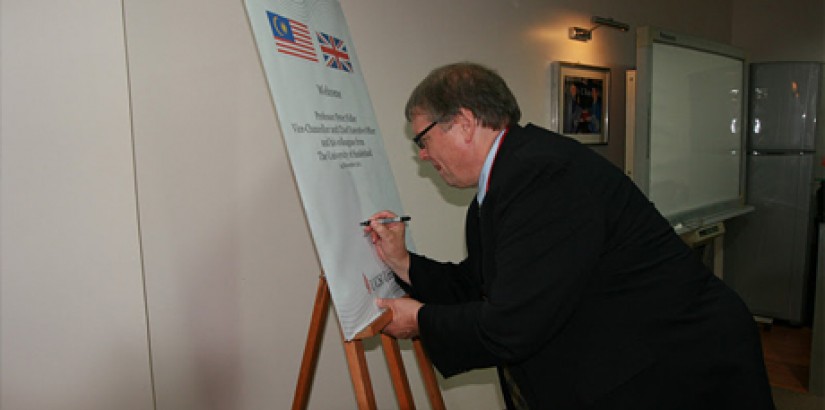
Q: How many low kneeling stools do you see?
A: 0